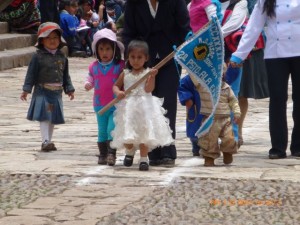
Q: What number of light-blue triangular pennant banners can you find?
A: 1